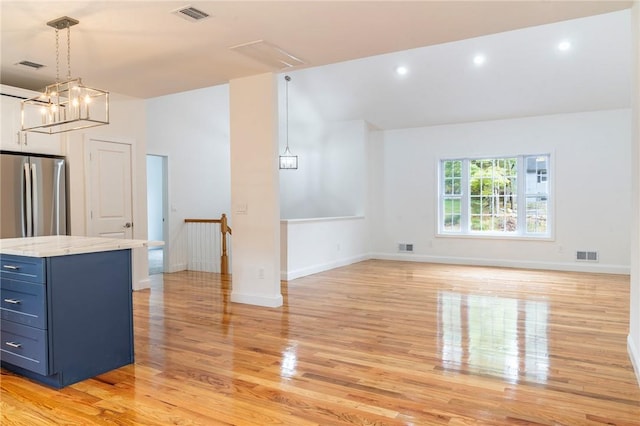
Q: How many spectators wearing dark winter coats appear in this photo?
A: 0